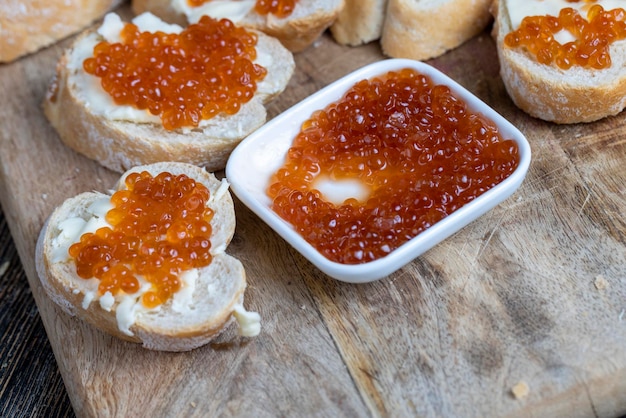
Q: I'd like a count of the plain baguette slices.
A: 3